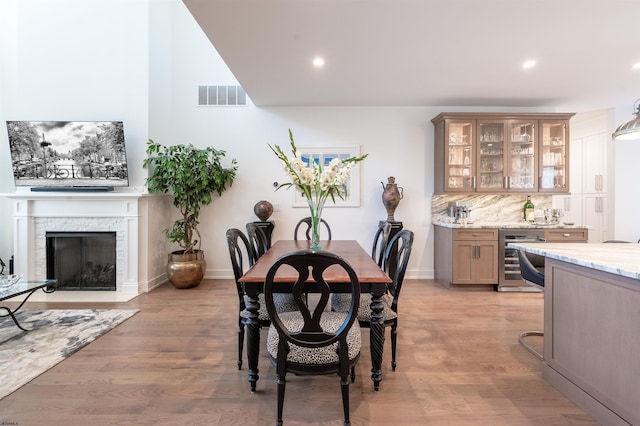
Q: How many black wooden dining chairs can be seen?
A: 6